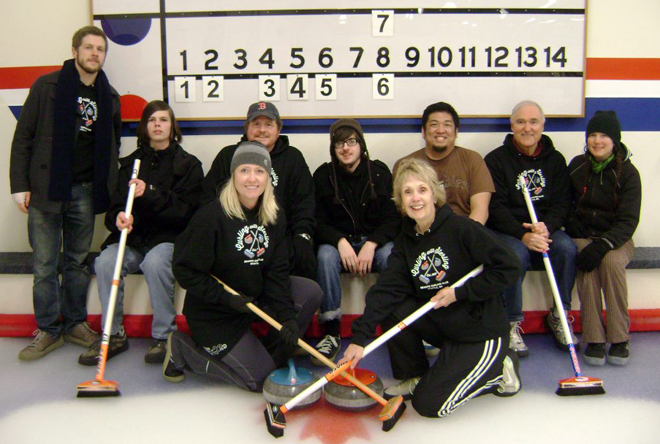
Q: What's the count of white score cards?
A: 7